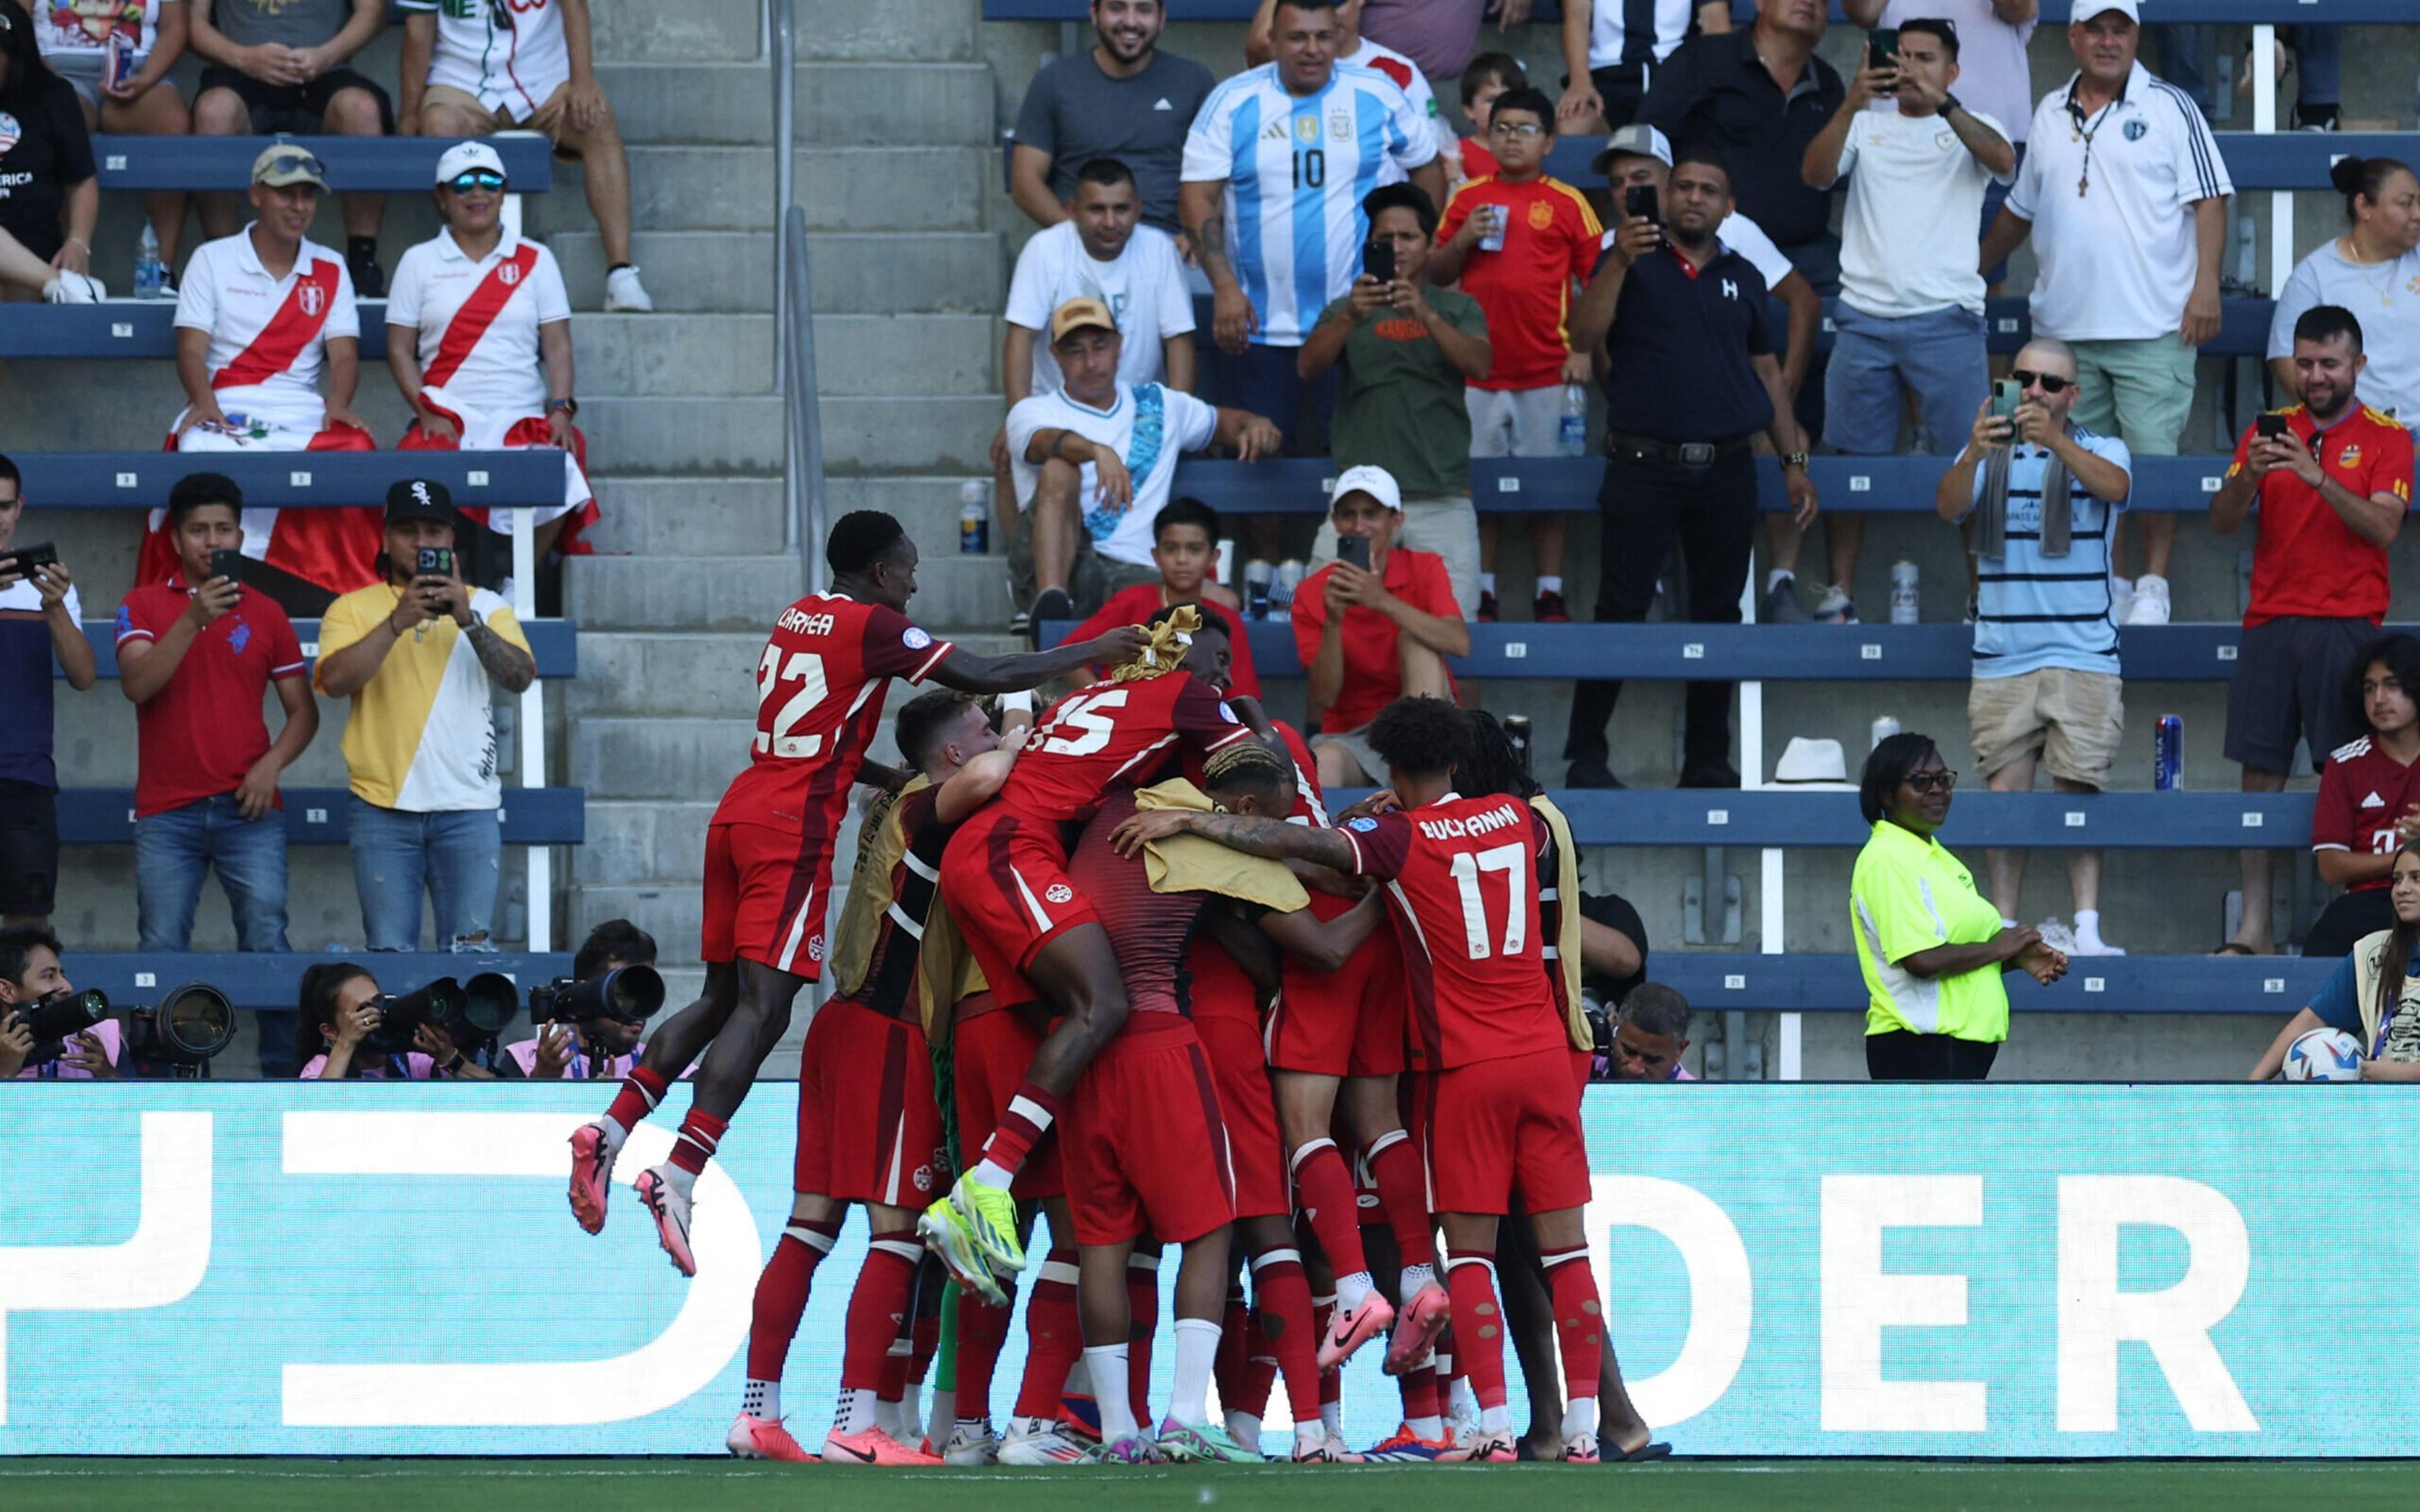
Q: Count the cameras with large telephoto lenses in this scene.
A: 5